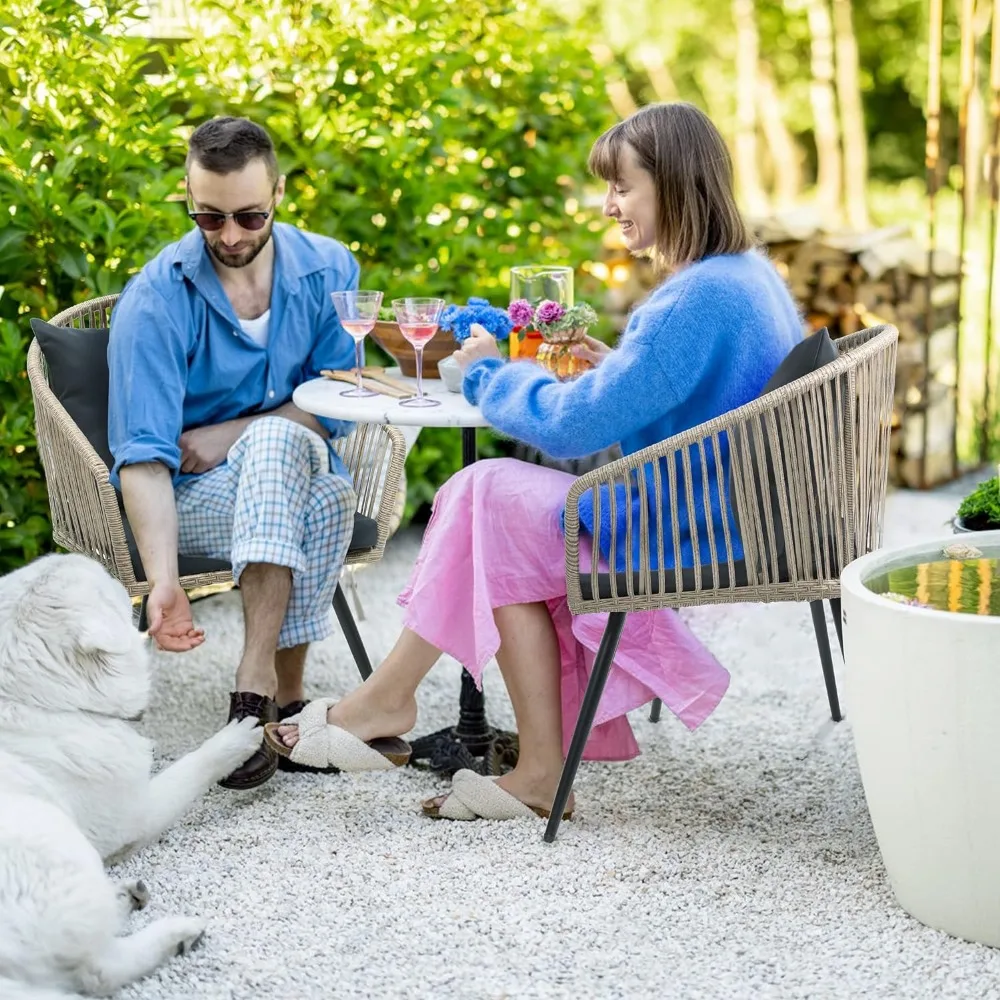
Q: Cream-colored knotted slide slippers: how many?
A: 2